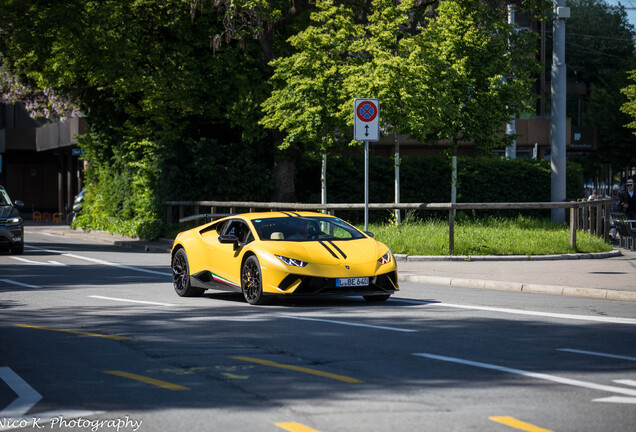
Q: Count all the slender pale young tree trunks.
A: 3